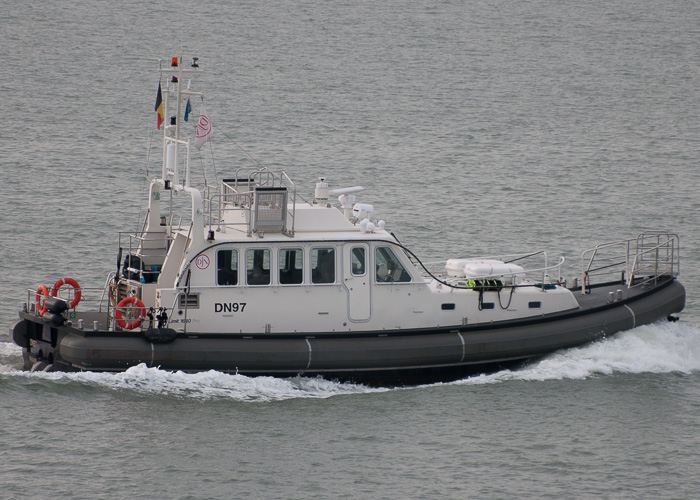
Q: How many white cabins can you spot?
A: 1